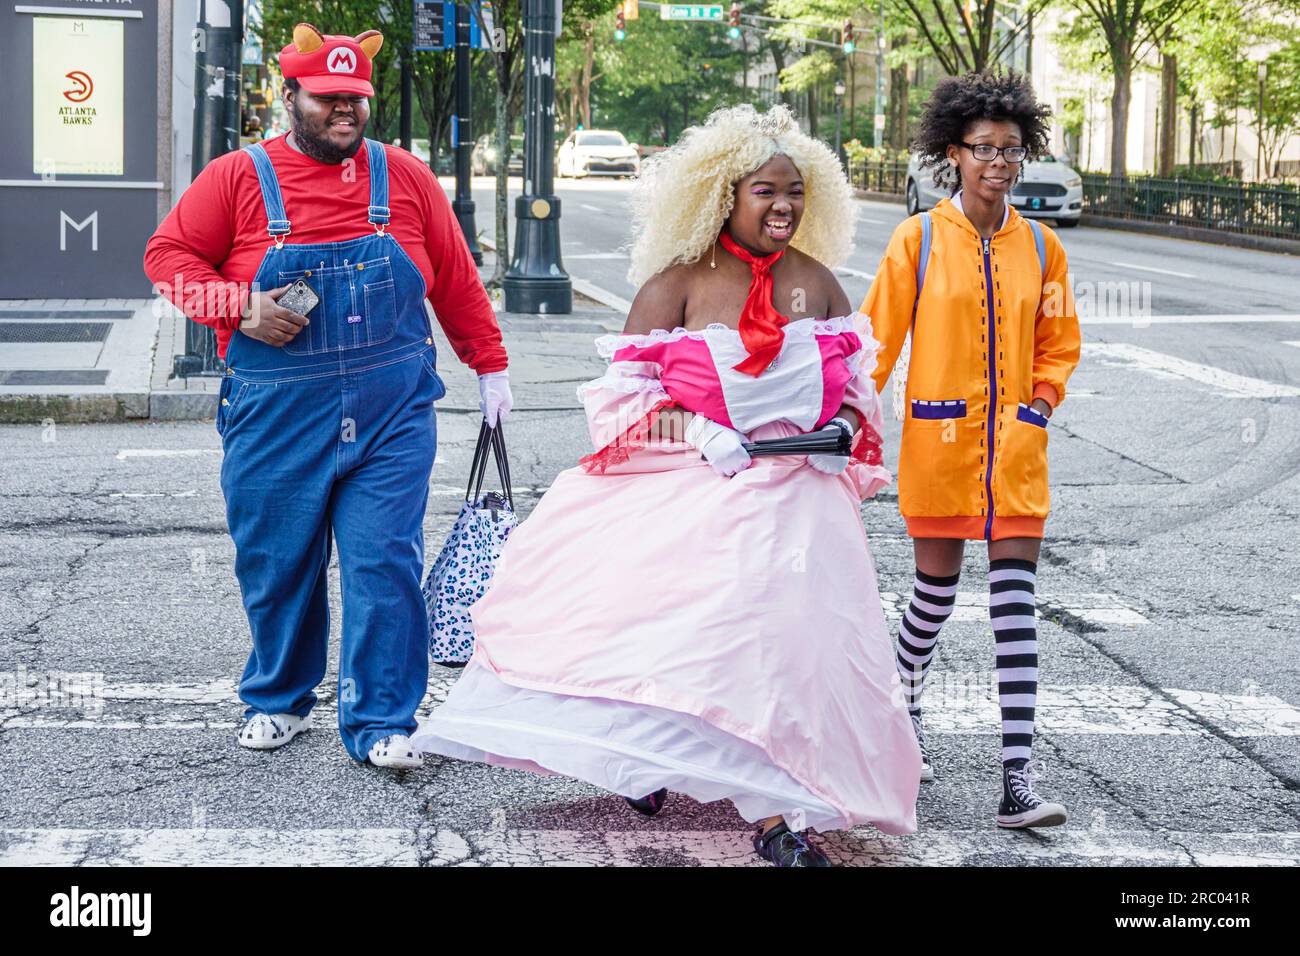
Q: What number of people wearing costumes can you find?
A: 3